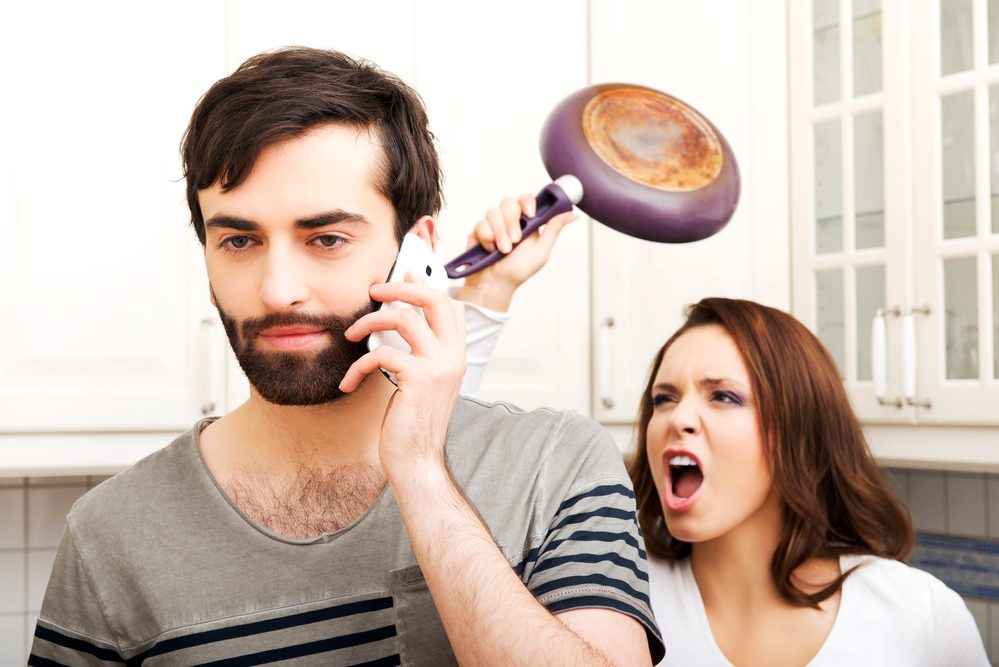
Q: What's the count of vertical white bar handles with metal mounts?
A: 4